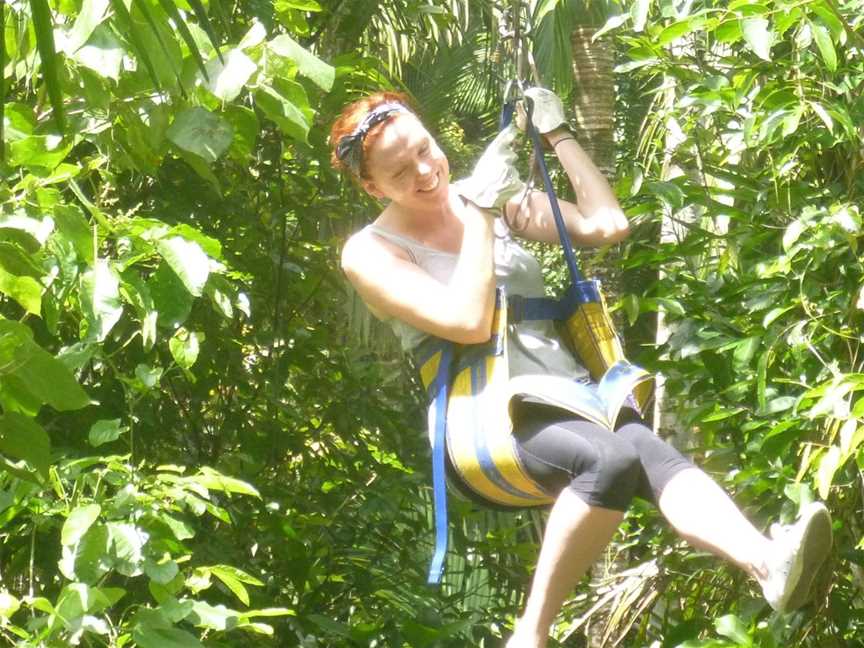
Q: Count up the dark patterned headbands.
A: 1